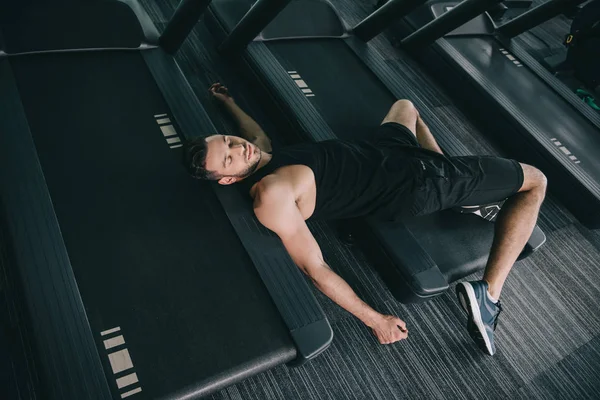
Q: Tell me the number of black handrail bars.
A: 5